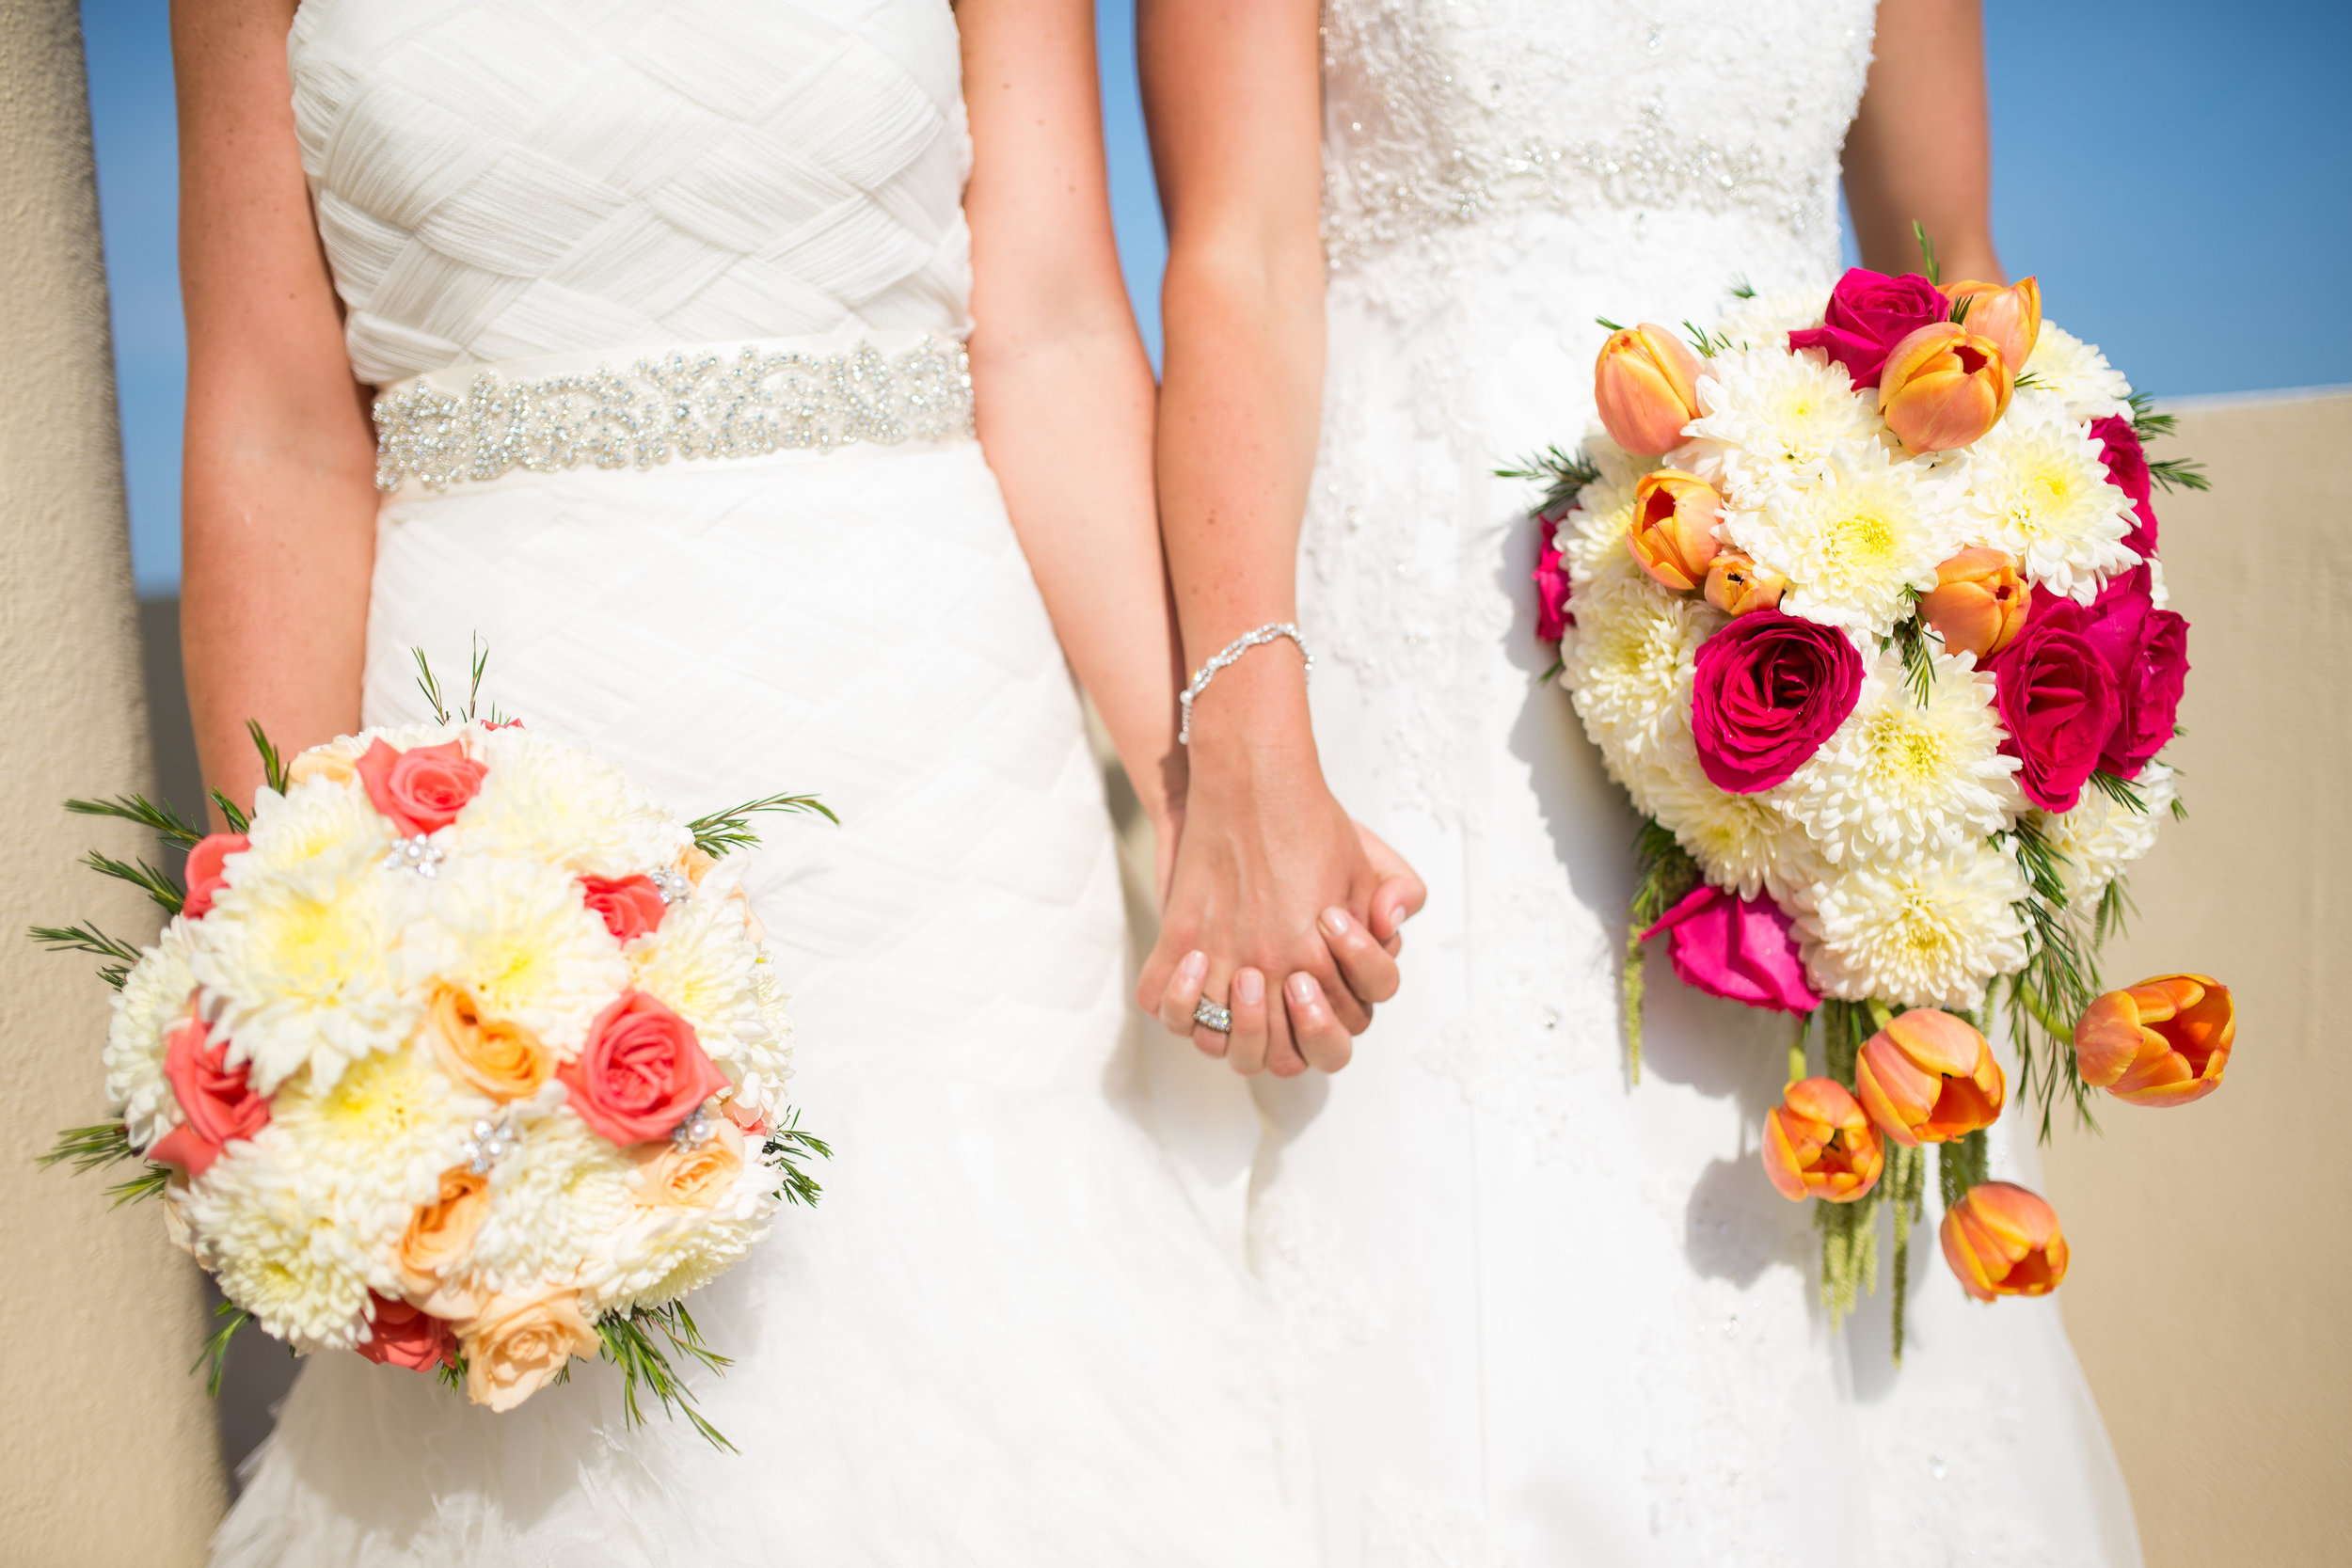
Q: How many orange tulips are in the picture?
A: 10